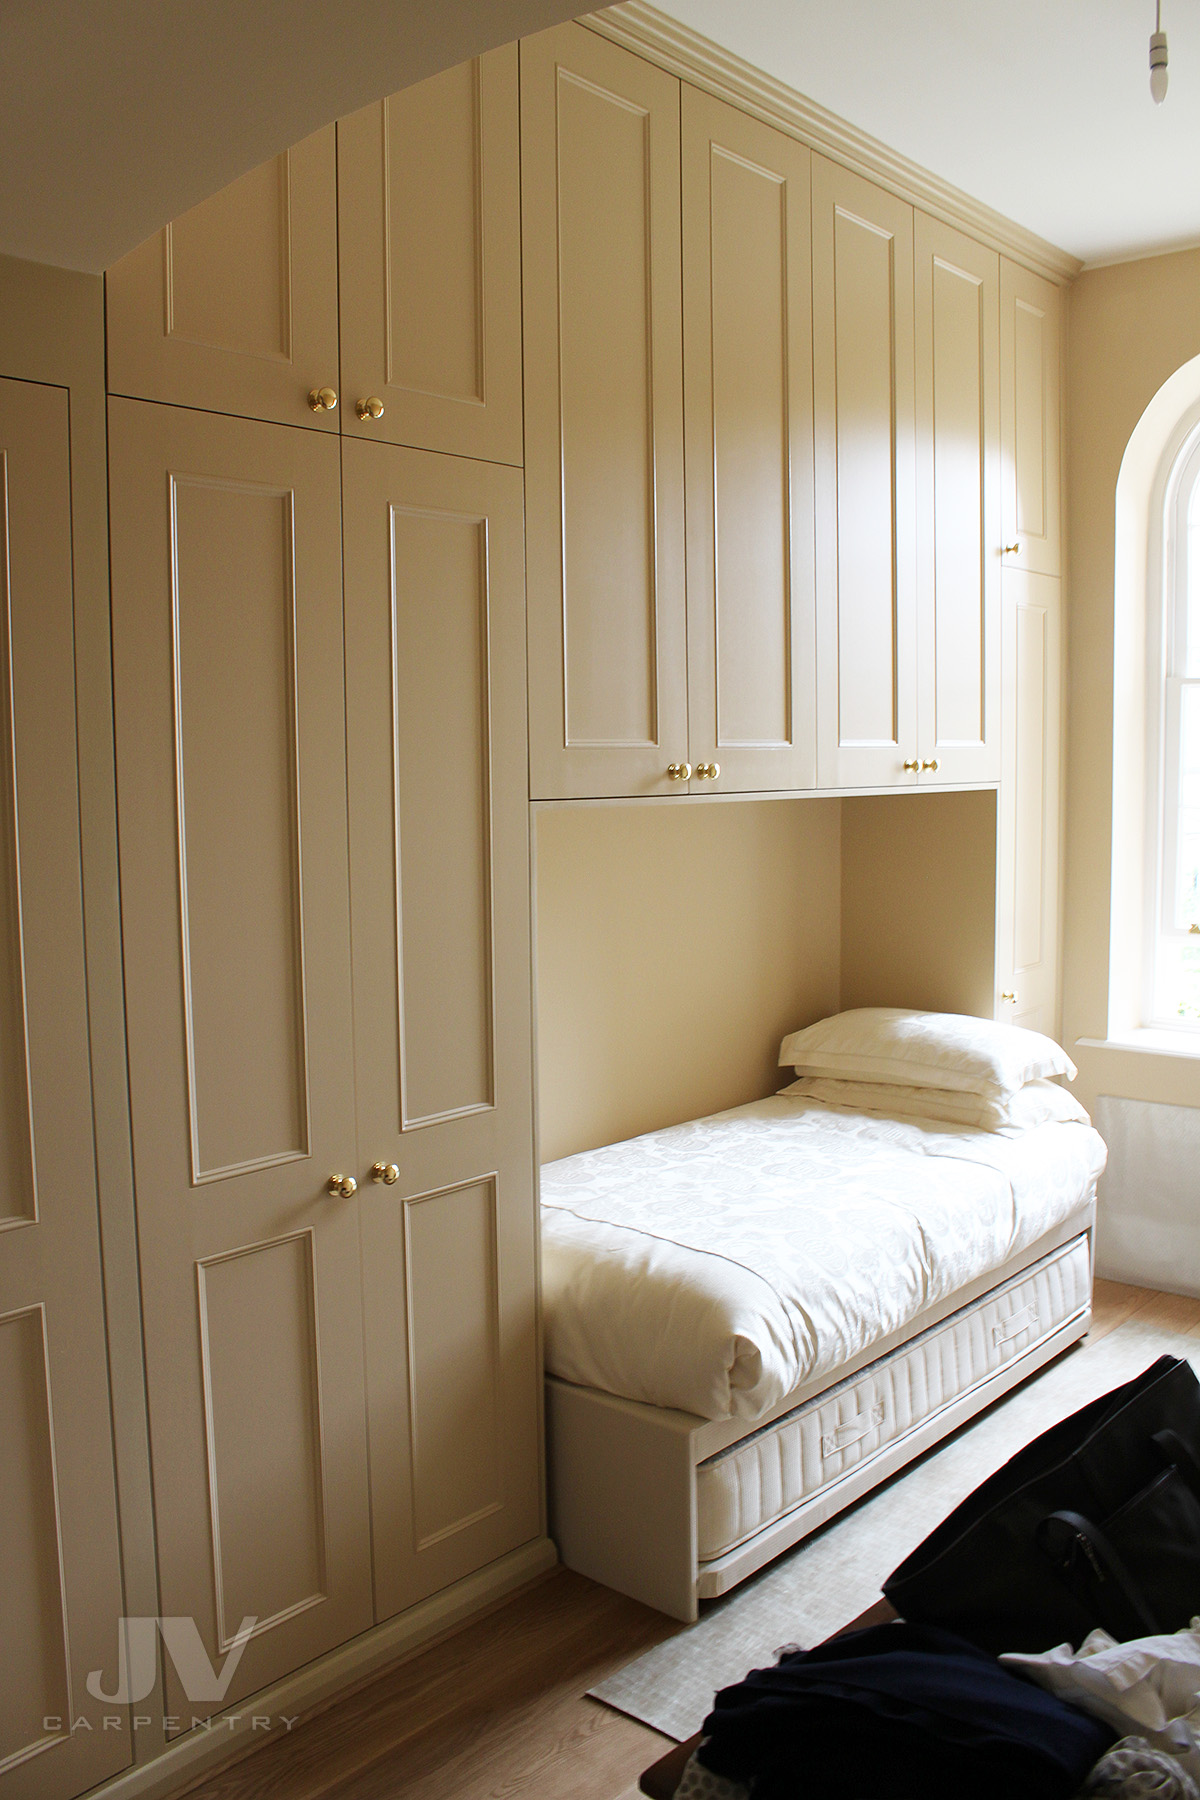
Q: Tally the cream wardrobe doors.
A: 11